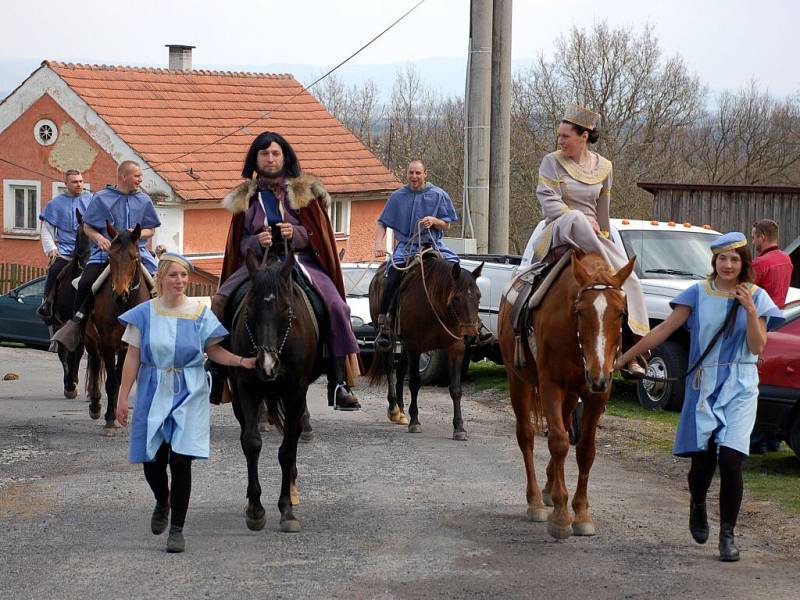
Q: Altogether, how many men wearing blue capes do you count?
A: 3